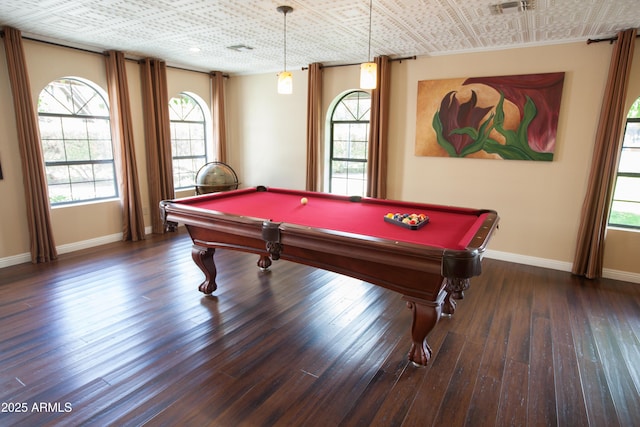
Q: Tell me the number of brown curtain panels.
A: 7